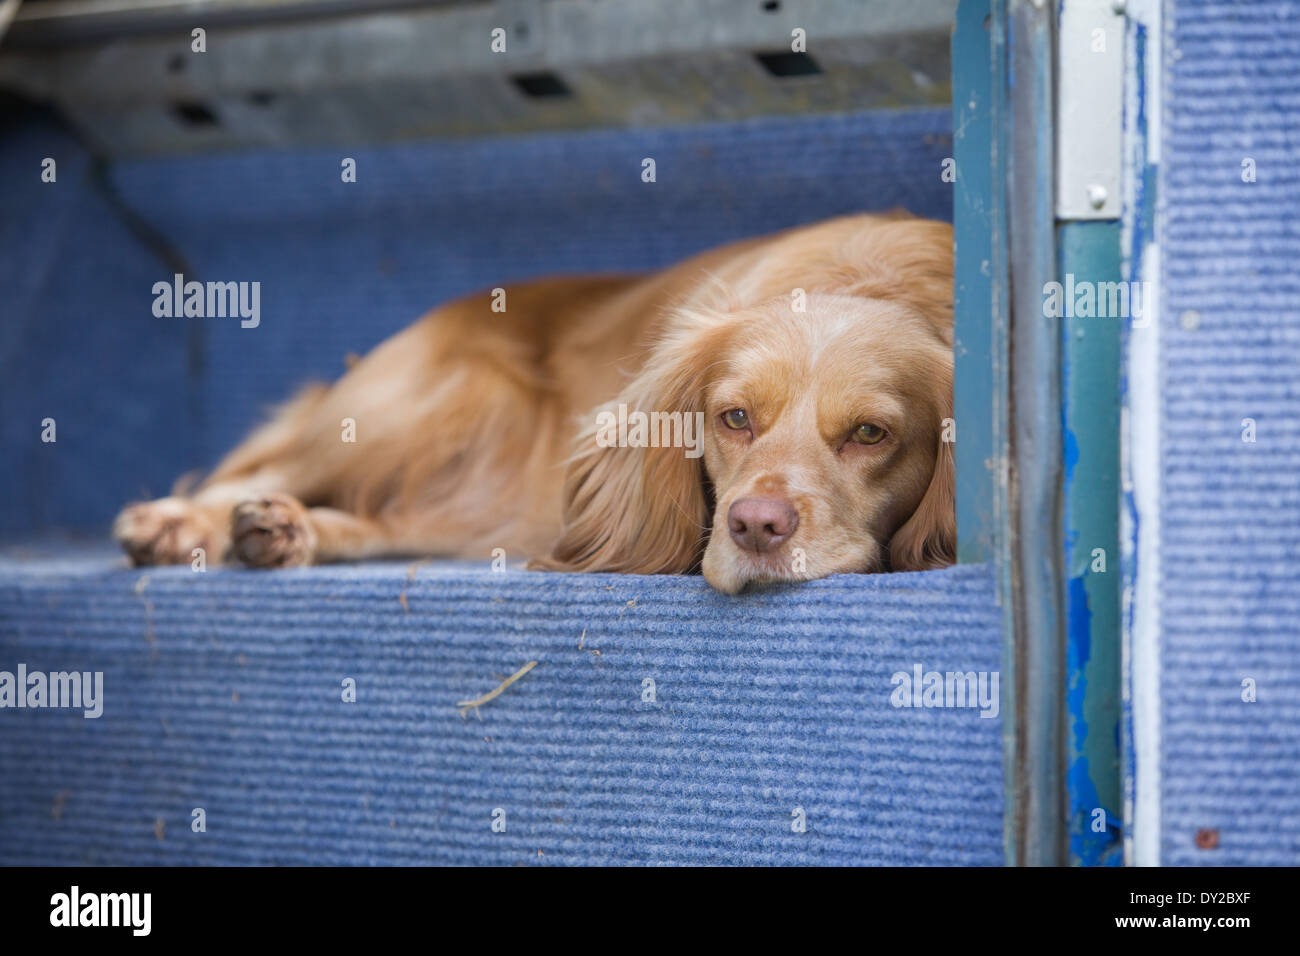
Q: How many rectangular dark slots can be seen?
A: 3